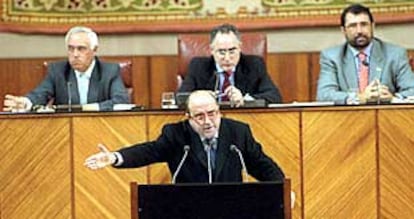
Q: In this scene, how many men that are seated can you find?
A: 3